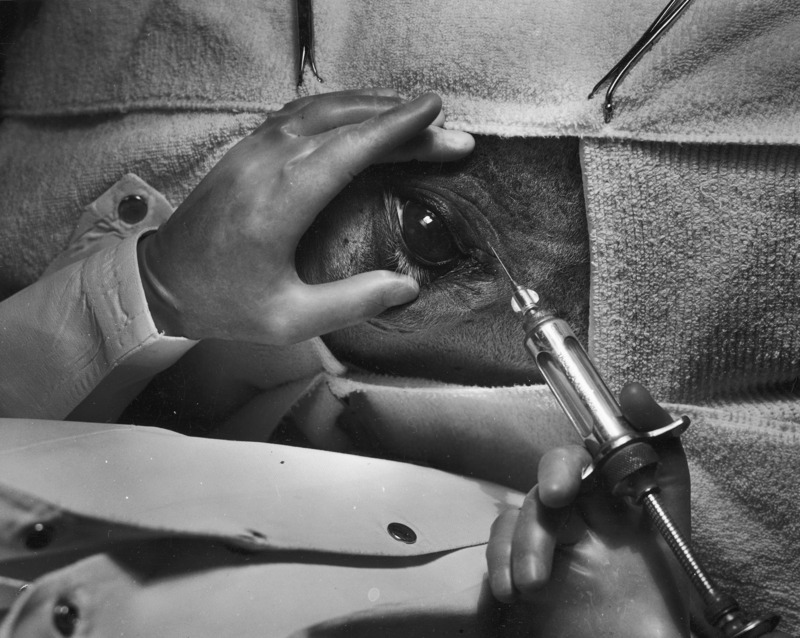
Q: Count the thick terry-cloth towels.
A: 4